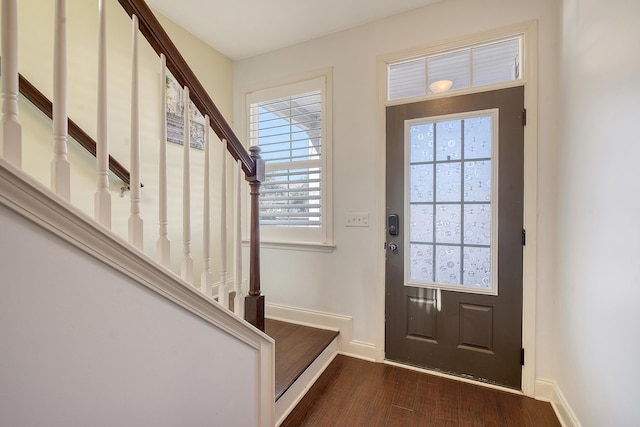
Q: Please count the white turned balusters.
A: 9